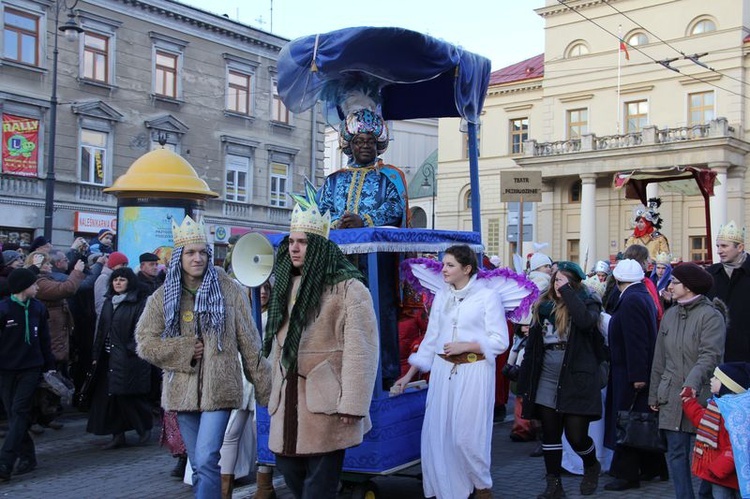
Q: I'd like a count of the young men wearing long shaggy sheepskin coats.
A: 2